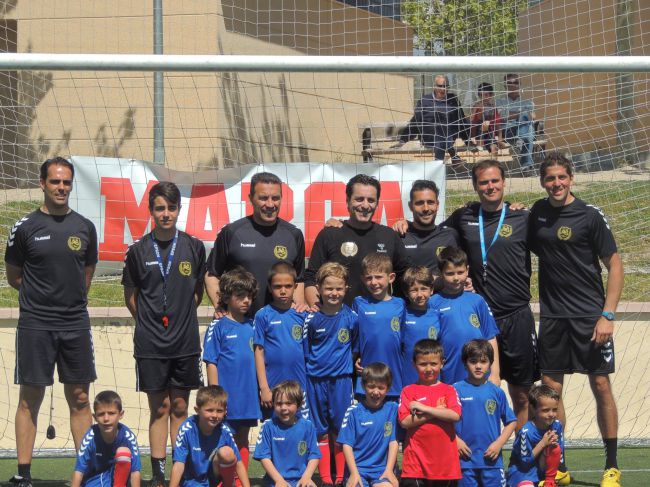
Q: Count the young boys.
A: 13